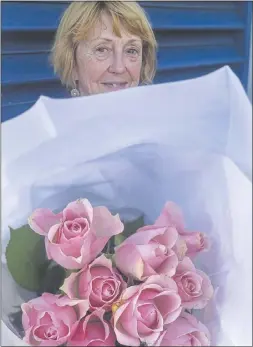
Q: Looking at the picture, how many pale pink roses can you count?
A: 9